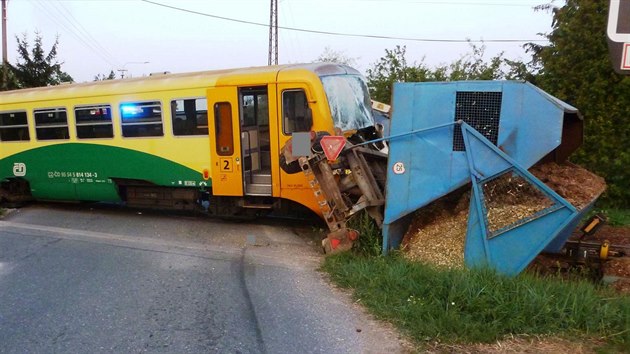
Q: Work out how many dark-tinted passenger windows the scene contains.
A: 5